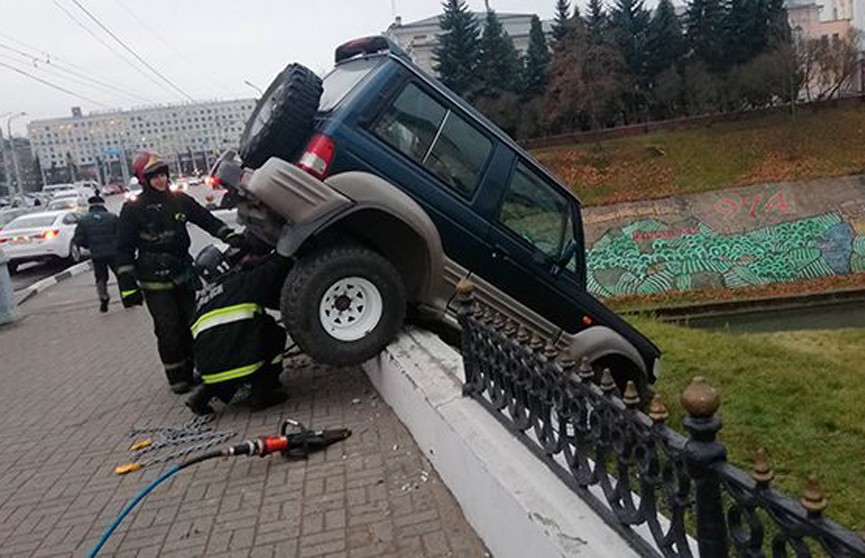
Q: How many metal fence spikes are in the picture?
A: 14